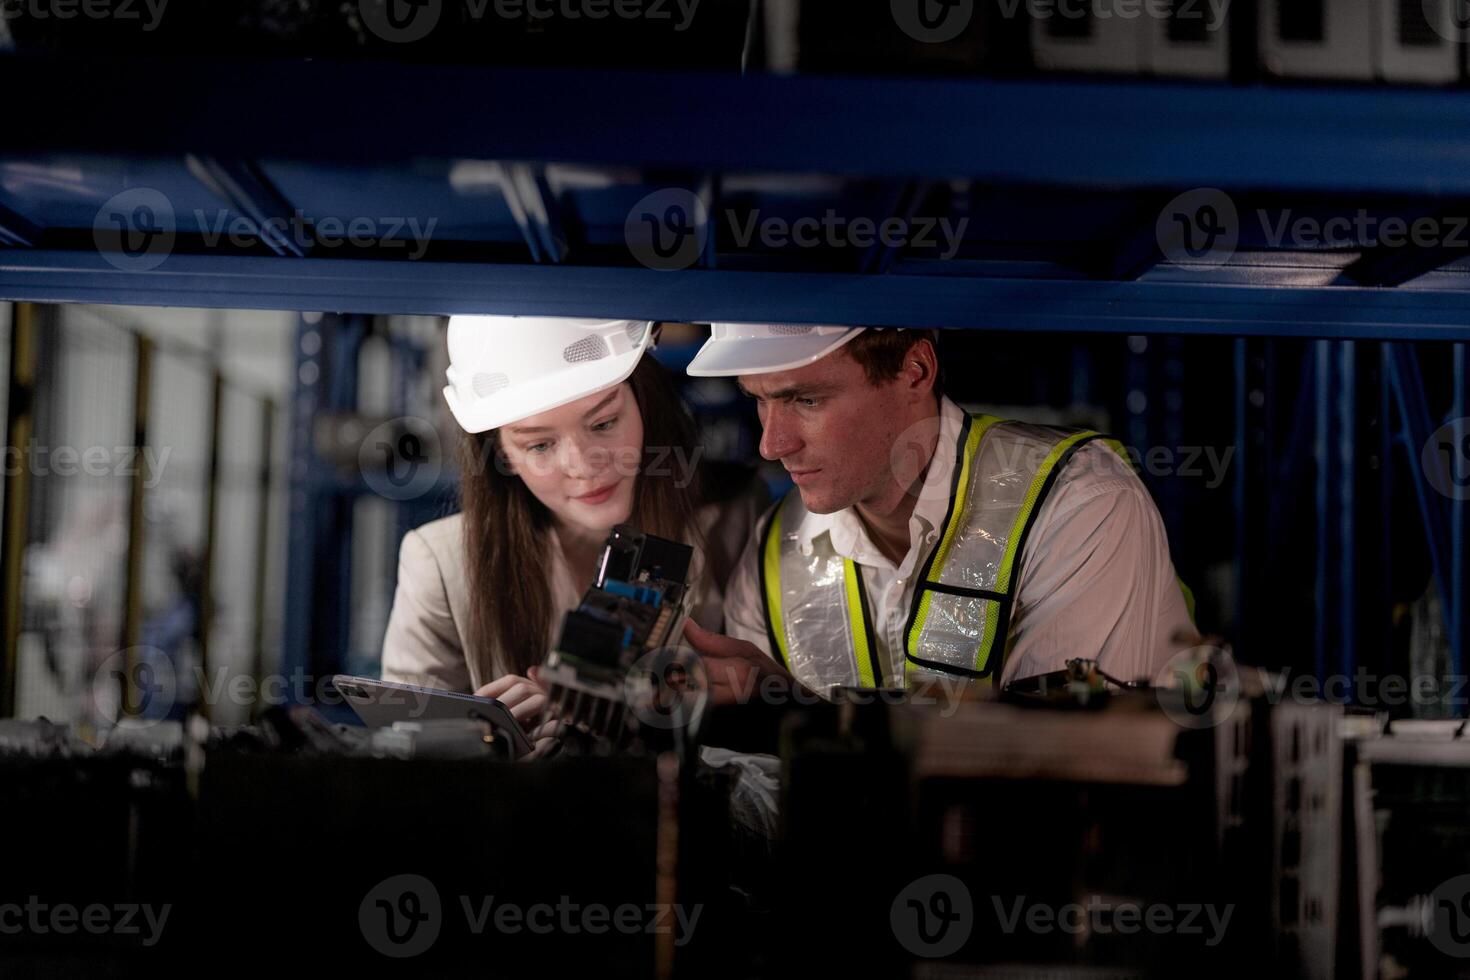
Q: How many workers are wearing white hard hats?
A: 2